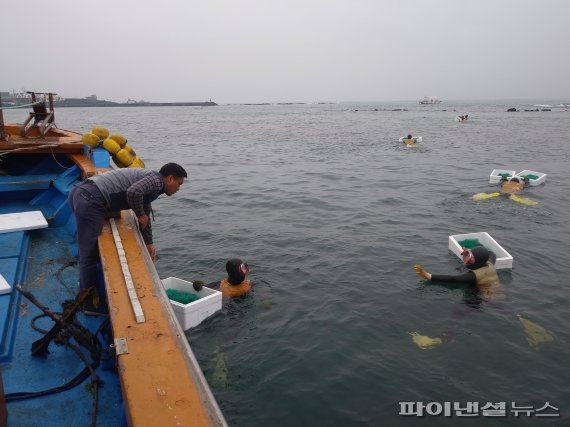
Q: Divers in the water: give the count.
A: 5